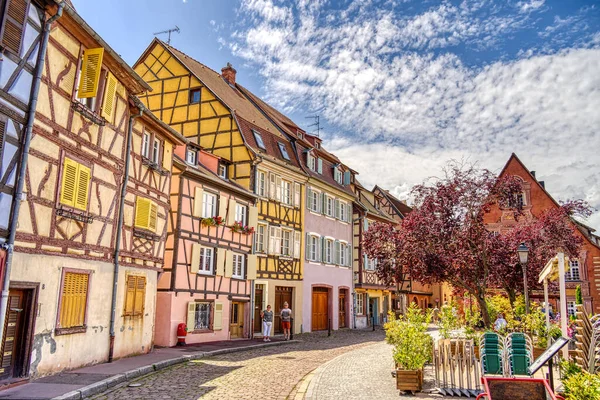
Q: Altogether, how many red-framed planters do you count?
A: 1